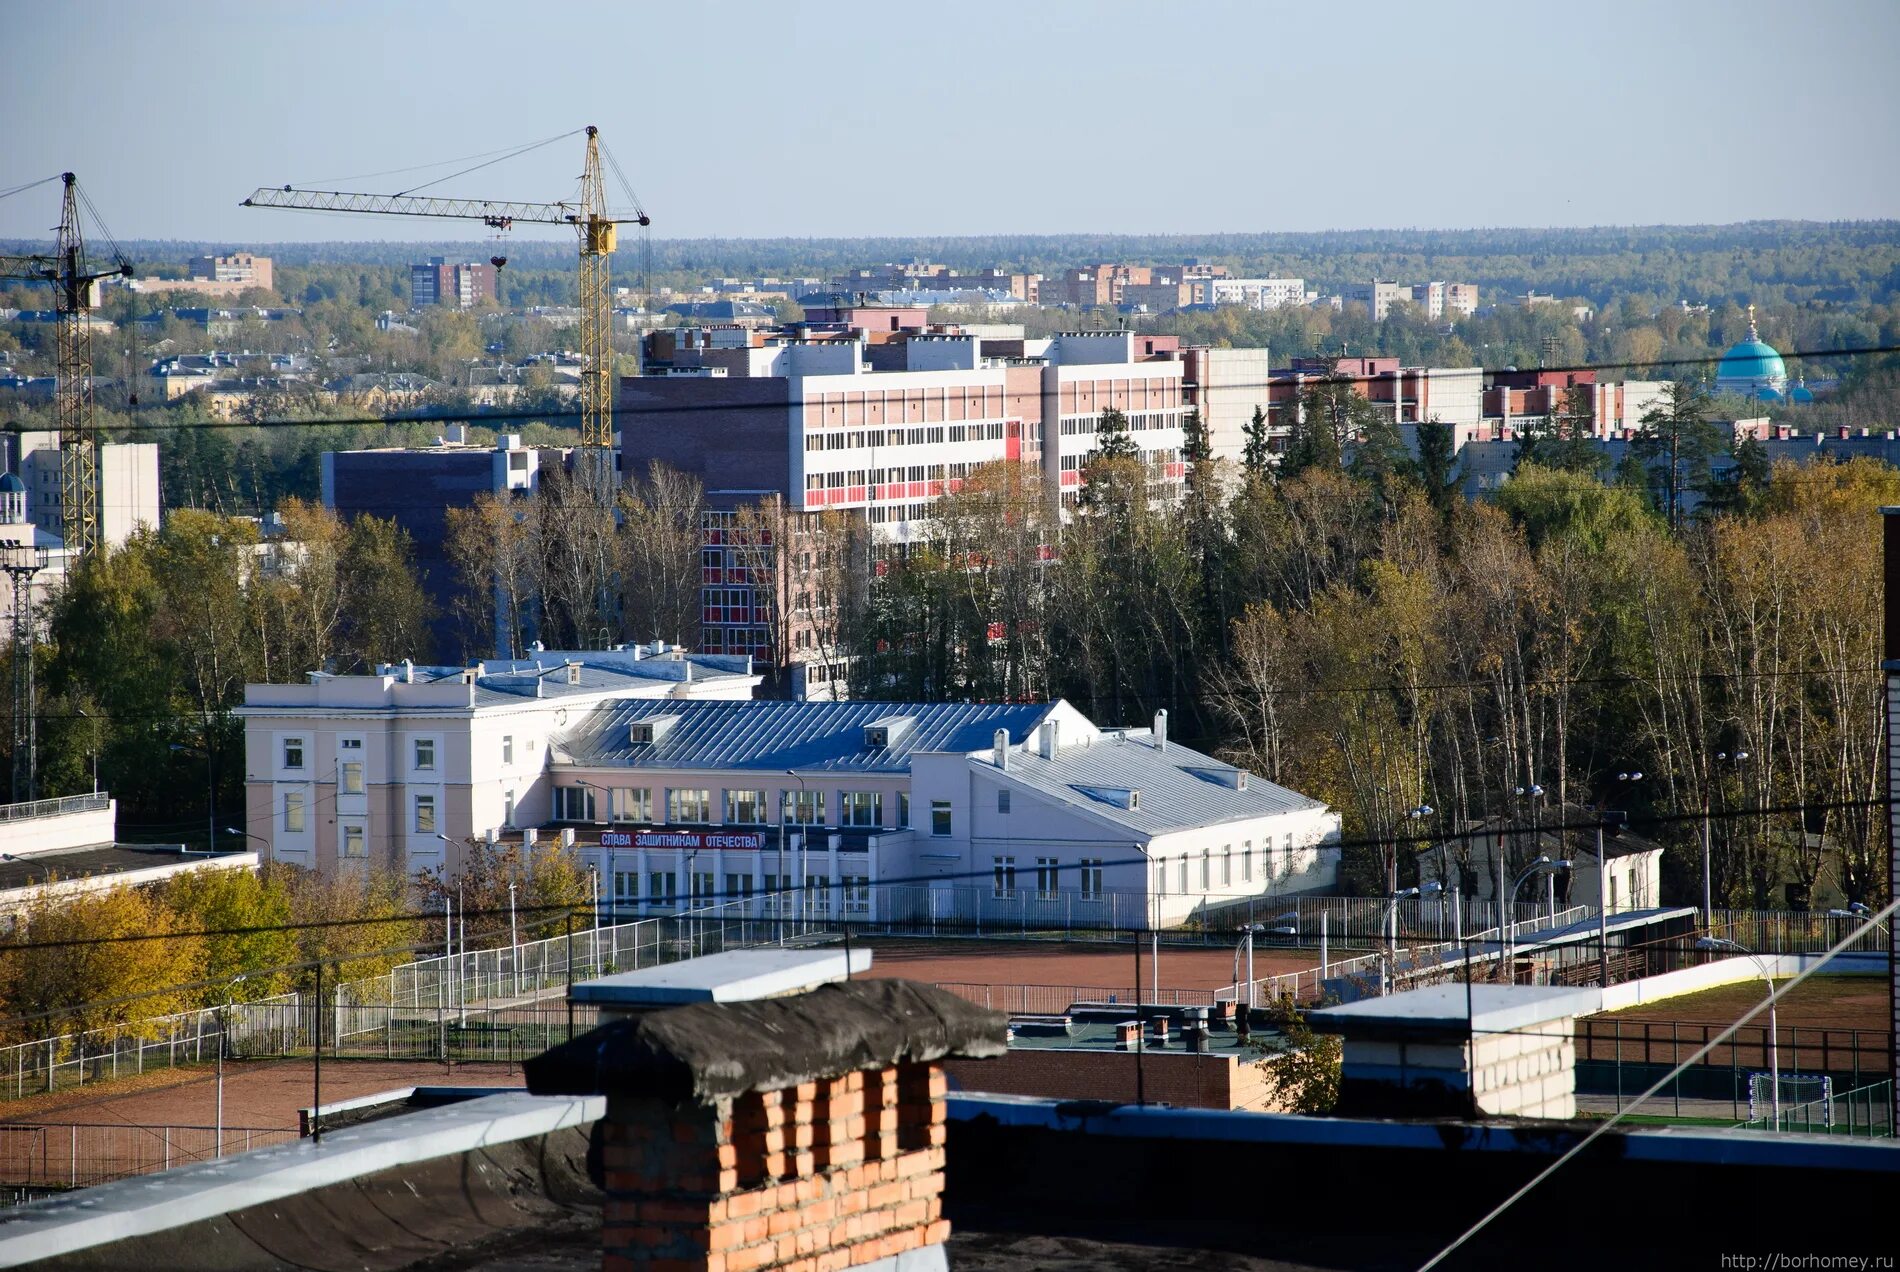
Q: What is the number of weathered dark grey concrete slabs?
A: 1